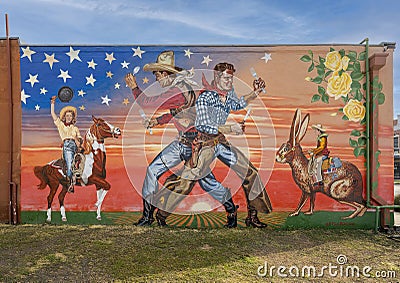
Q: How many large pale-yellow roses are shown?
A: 3